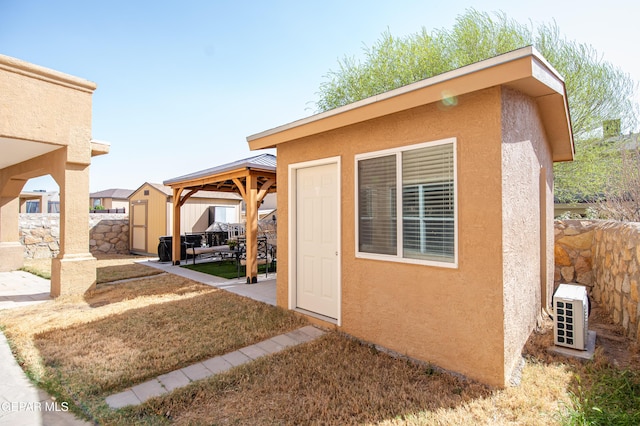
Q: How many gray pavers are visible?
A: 11